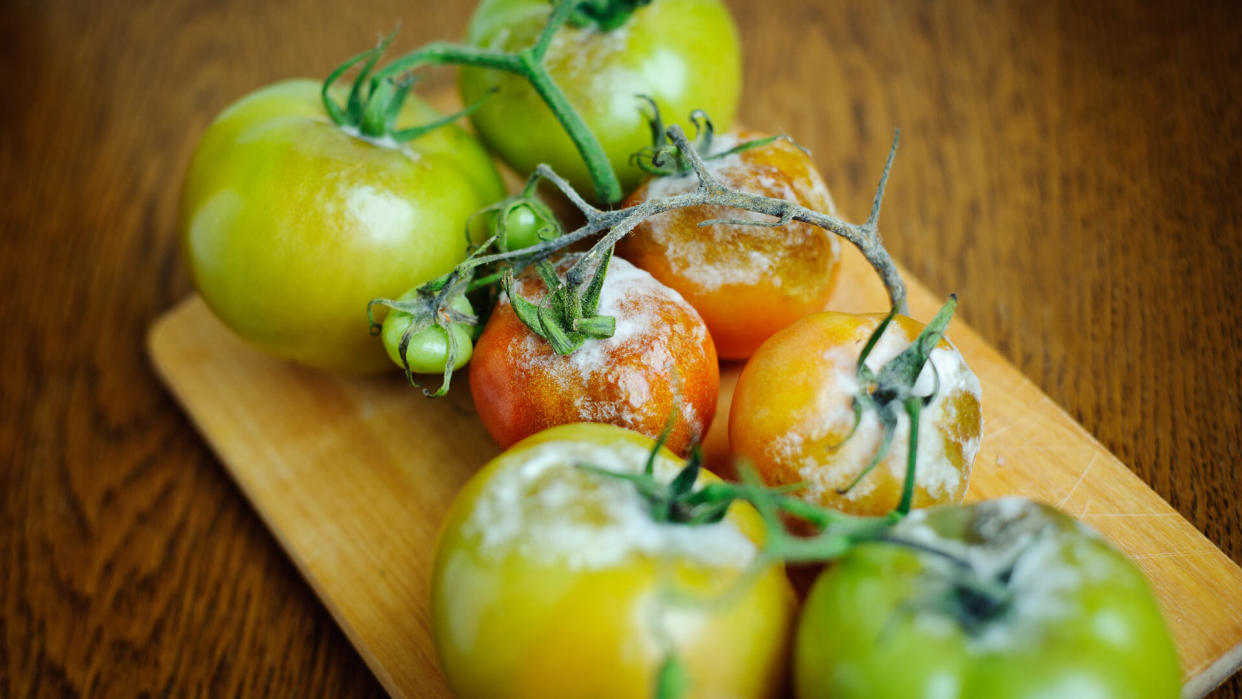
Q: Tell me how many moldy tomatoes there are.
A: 5